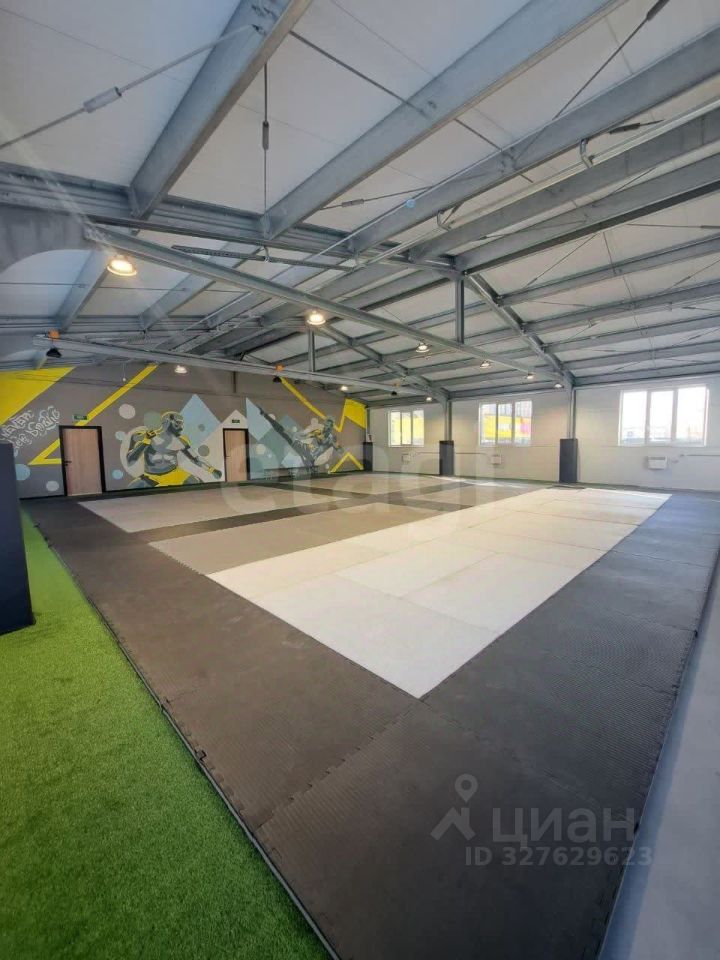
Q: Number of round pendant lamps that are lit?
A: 9